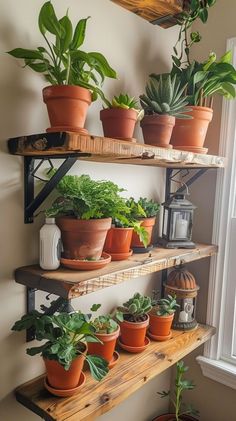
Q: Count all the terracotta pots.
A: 12